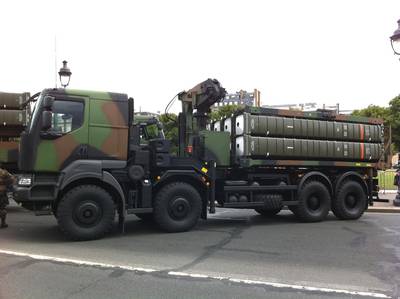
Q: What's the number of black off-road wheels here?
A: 4